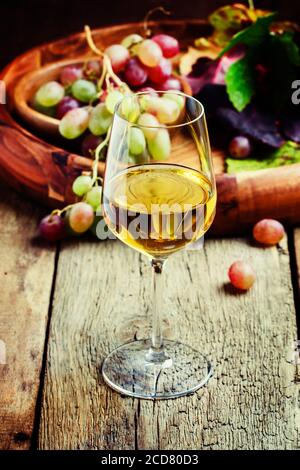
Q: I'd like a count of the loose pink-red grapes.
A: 2